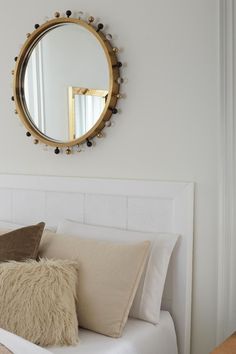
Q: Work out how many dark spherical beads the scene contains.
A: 10